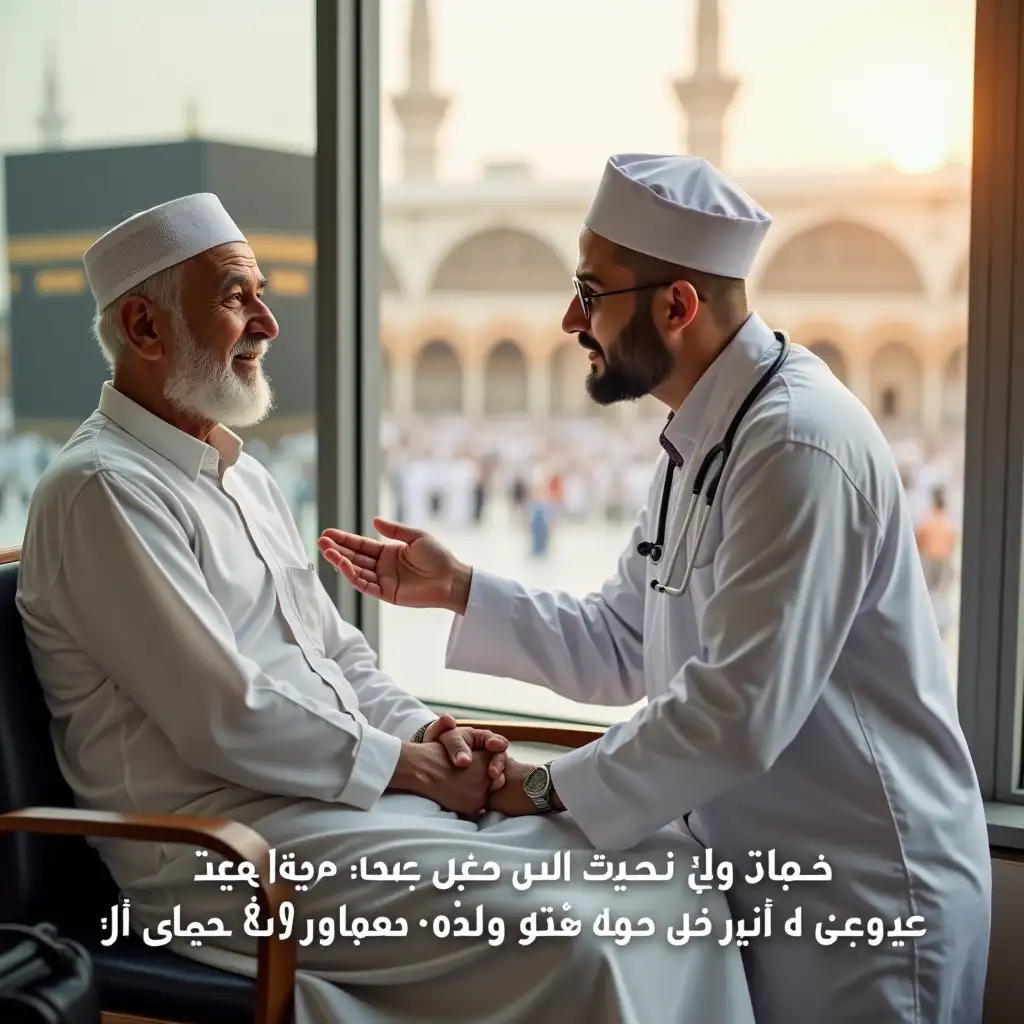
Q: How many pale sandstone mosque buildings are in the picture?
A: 1